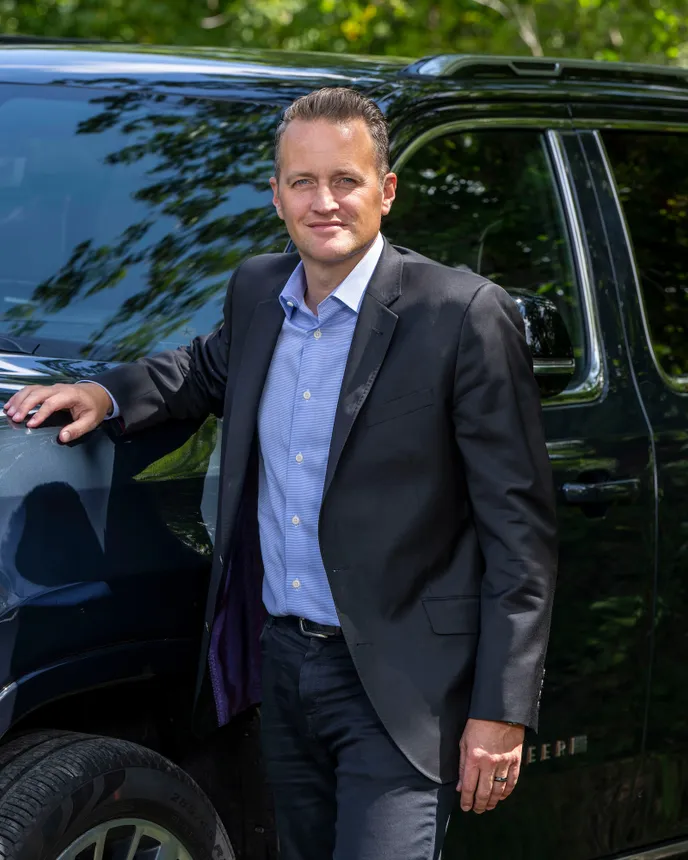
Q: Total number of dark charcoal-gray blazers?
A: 1